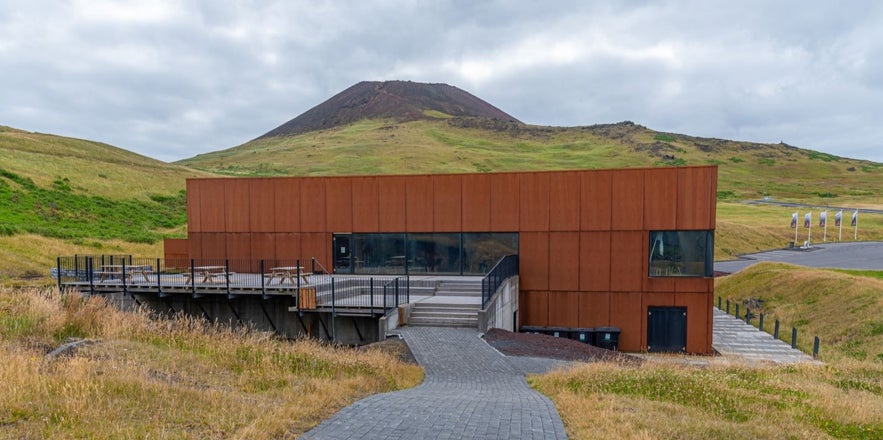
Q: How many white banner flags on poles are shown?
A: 5